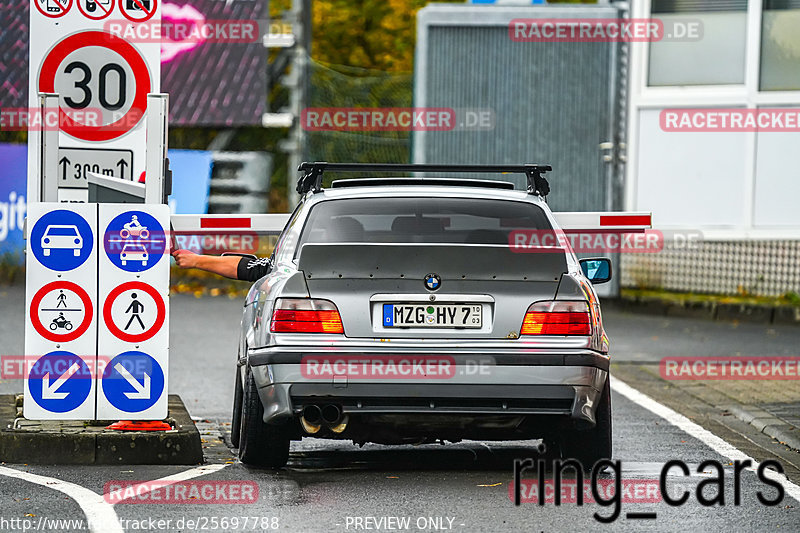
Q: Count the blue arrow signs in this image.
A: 2